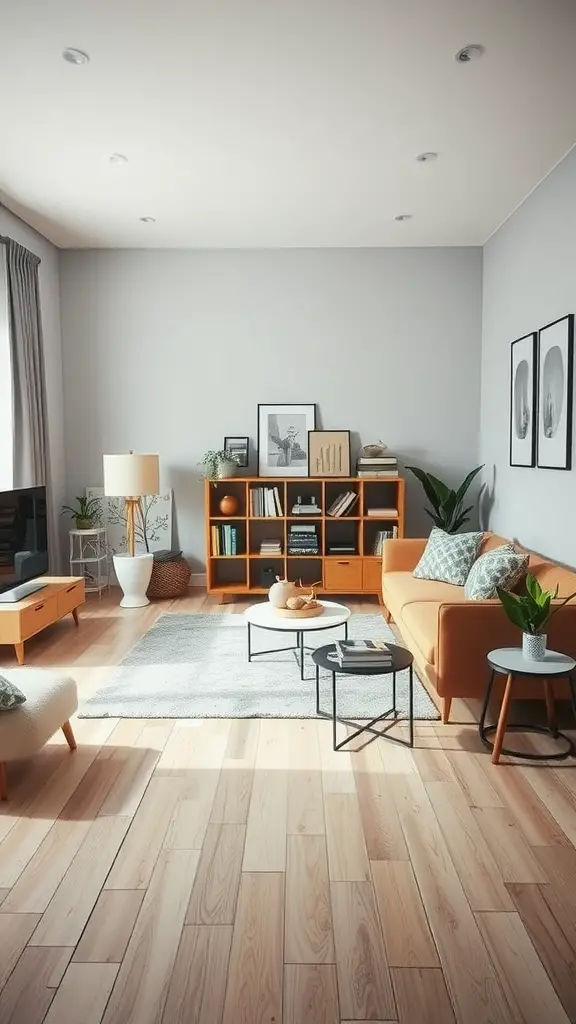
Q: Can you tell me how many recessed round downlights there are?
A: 6